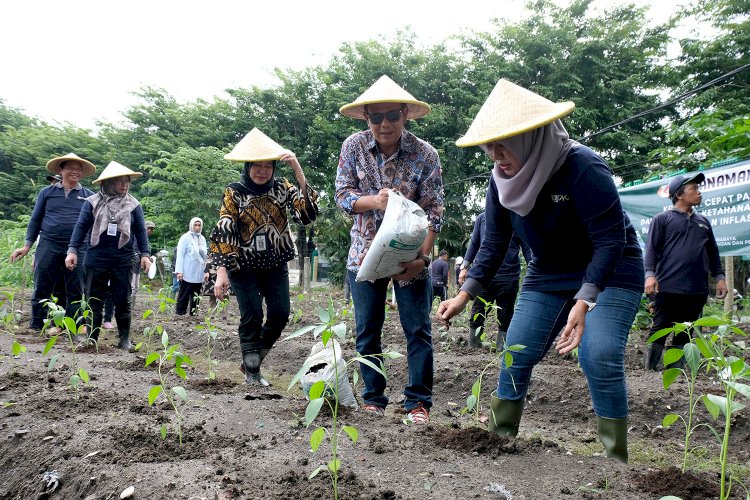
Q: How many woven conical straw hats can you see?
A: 5